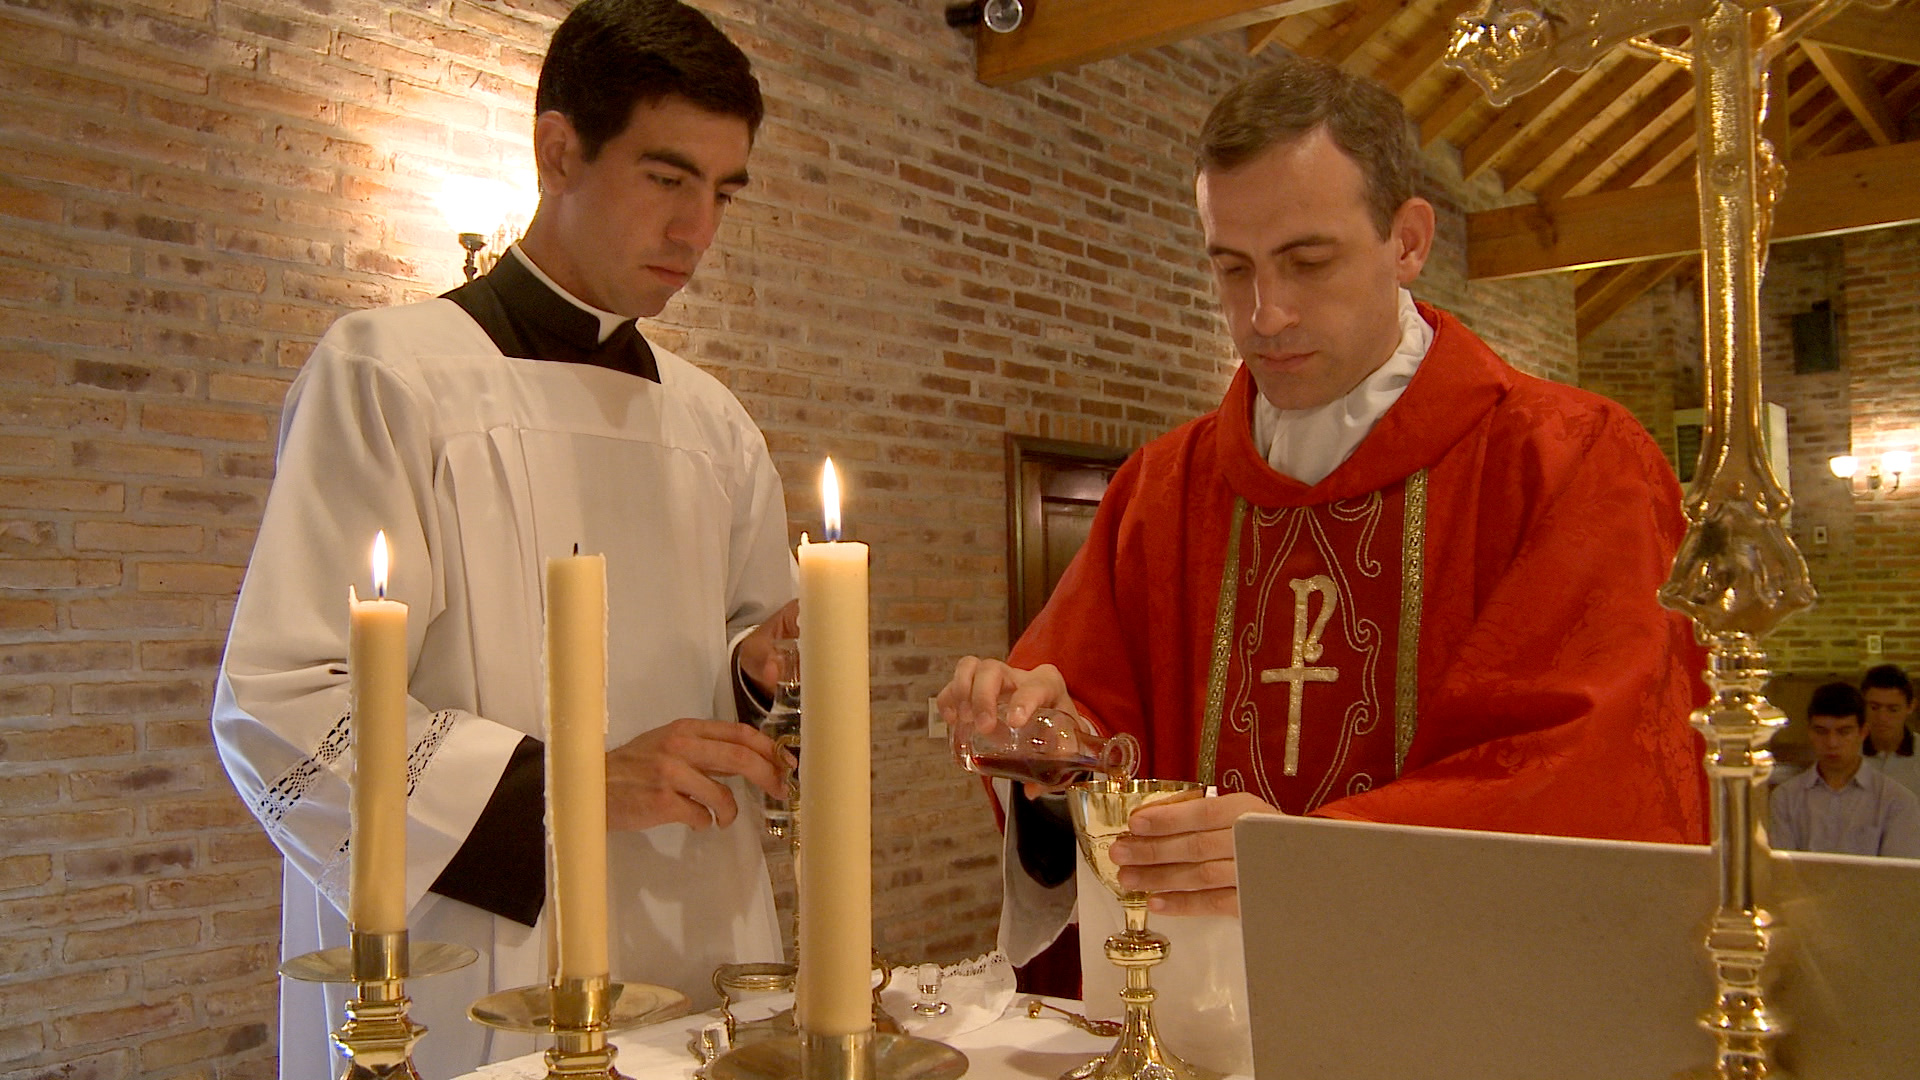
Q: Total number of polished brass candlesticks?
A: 3